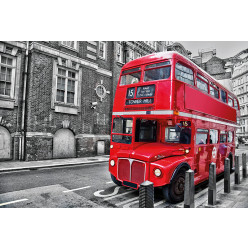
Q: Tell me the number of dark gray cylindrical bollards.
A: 6